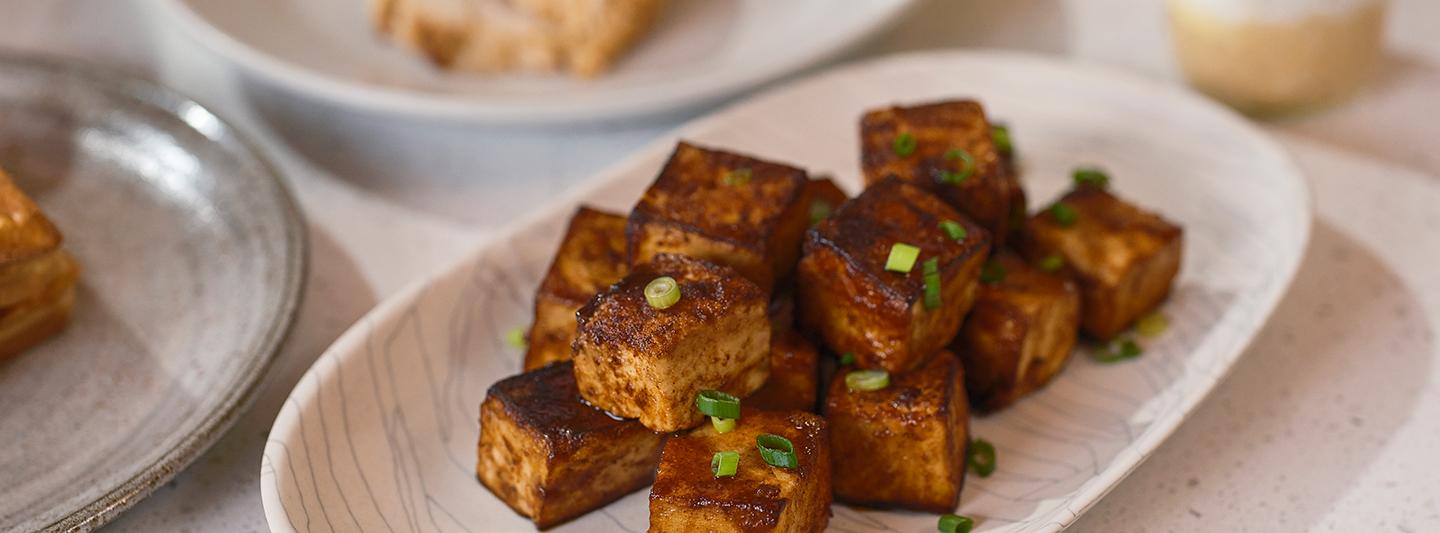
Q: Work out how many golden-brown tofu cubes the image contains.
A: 12